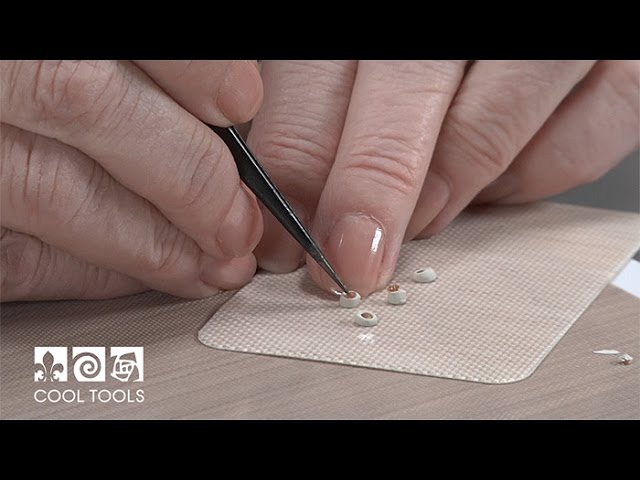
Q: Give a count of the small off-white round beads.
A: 4